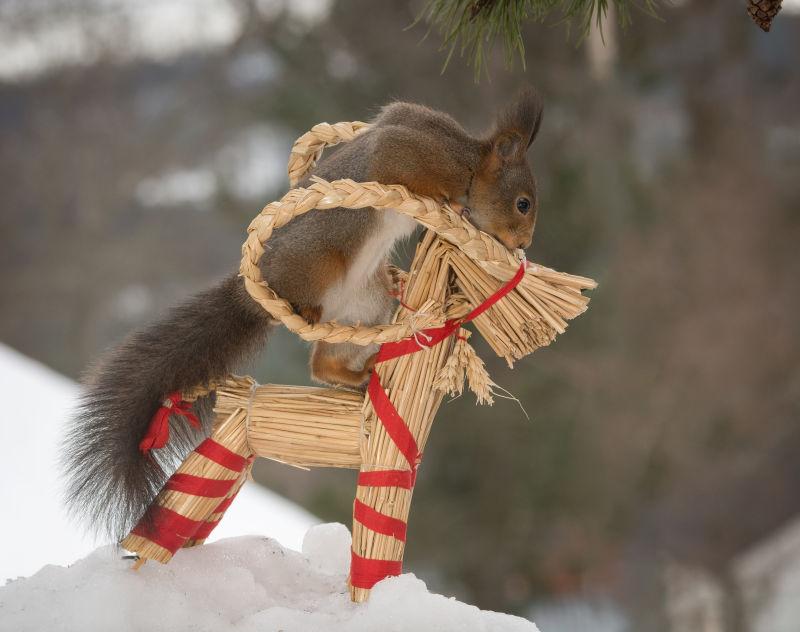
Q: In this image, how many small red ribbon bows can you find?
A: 1